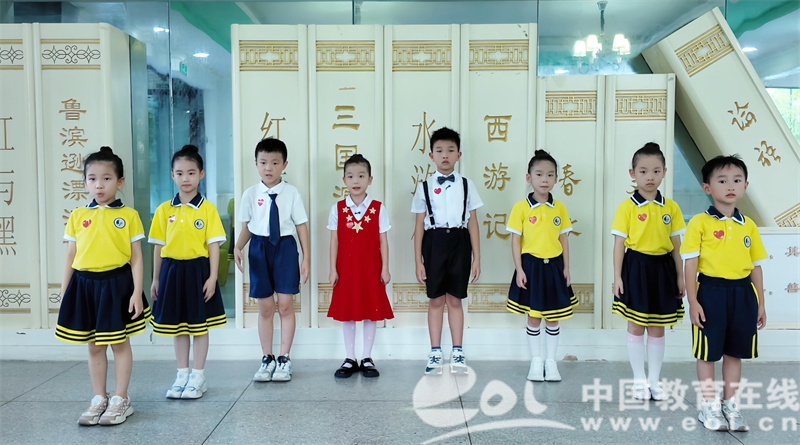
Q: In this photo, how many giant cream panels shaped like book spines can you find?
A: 9